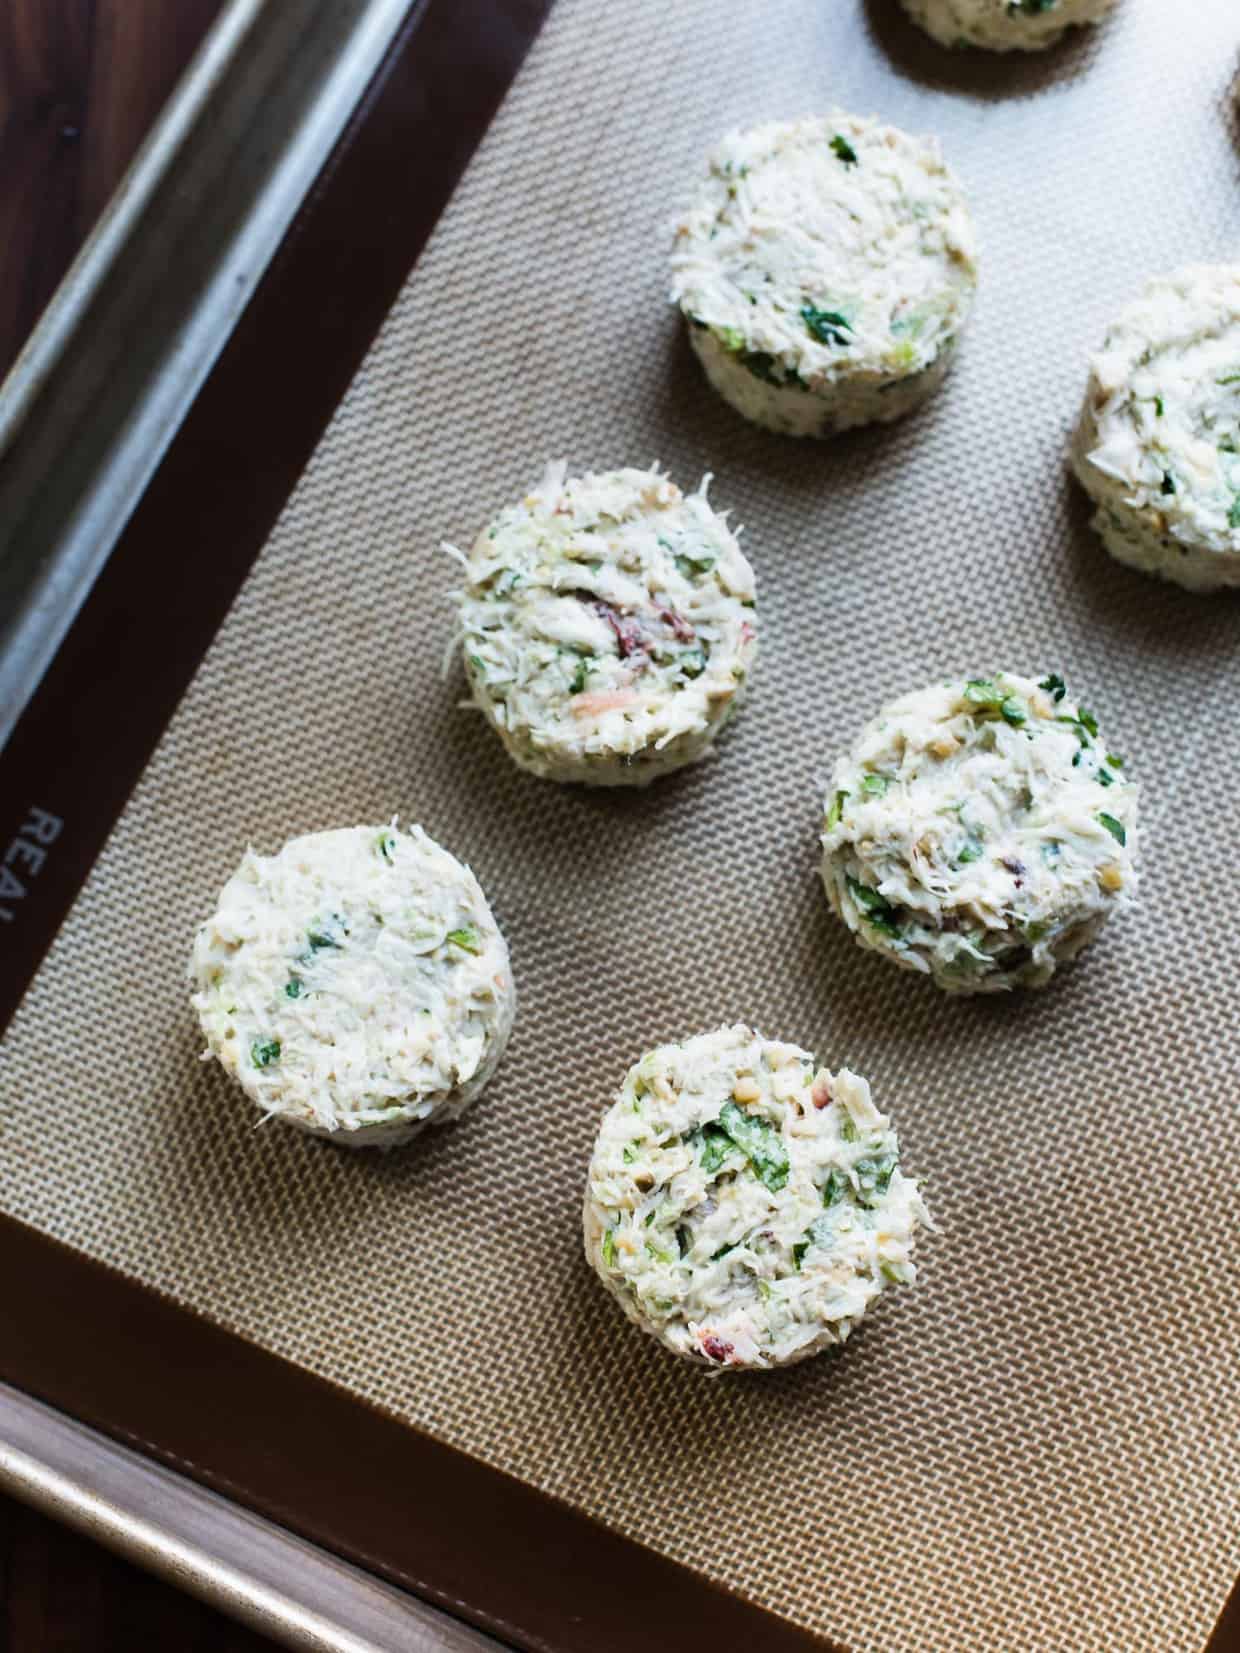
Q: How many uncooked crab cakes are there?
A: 7